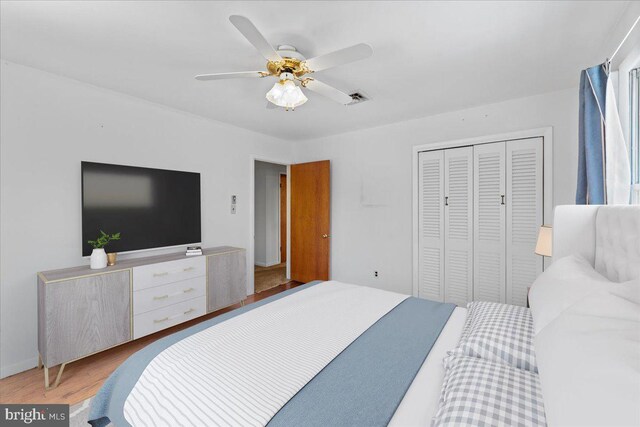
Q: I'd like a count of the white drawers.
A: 3